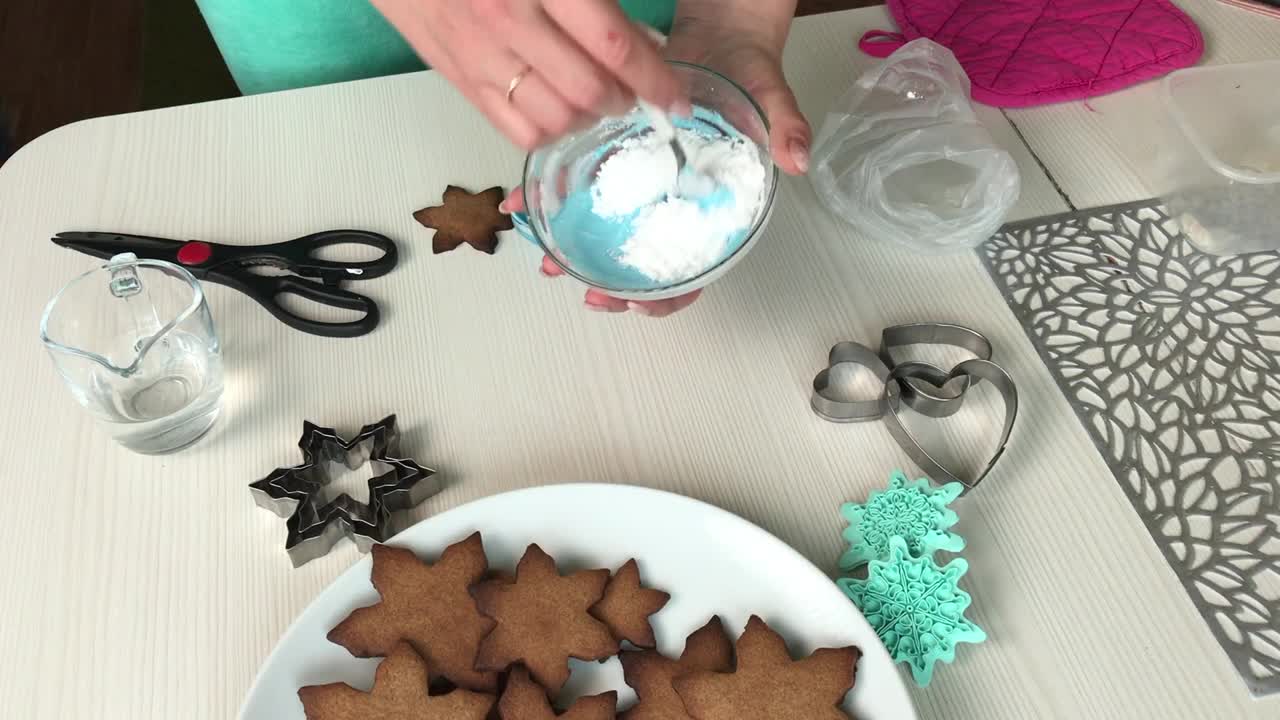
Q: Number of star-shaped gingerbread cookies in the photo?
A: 8